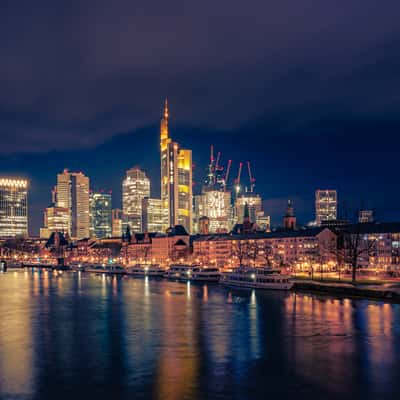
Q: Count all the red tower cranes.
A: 5